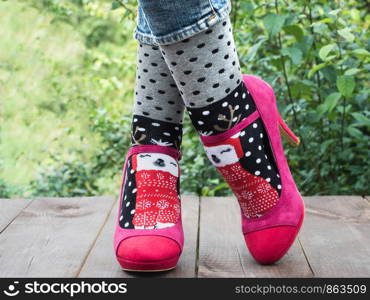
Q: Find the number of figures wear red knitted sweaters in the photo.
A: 2